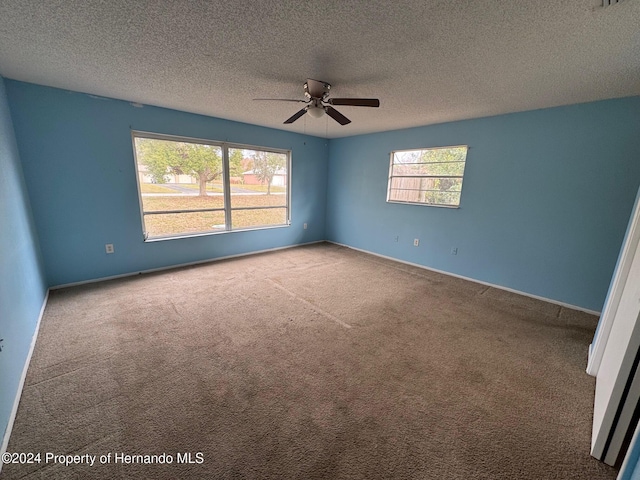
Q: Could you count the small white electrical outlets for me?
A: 3